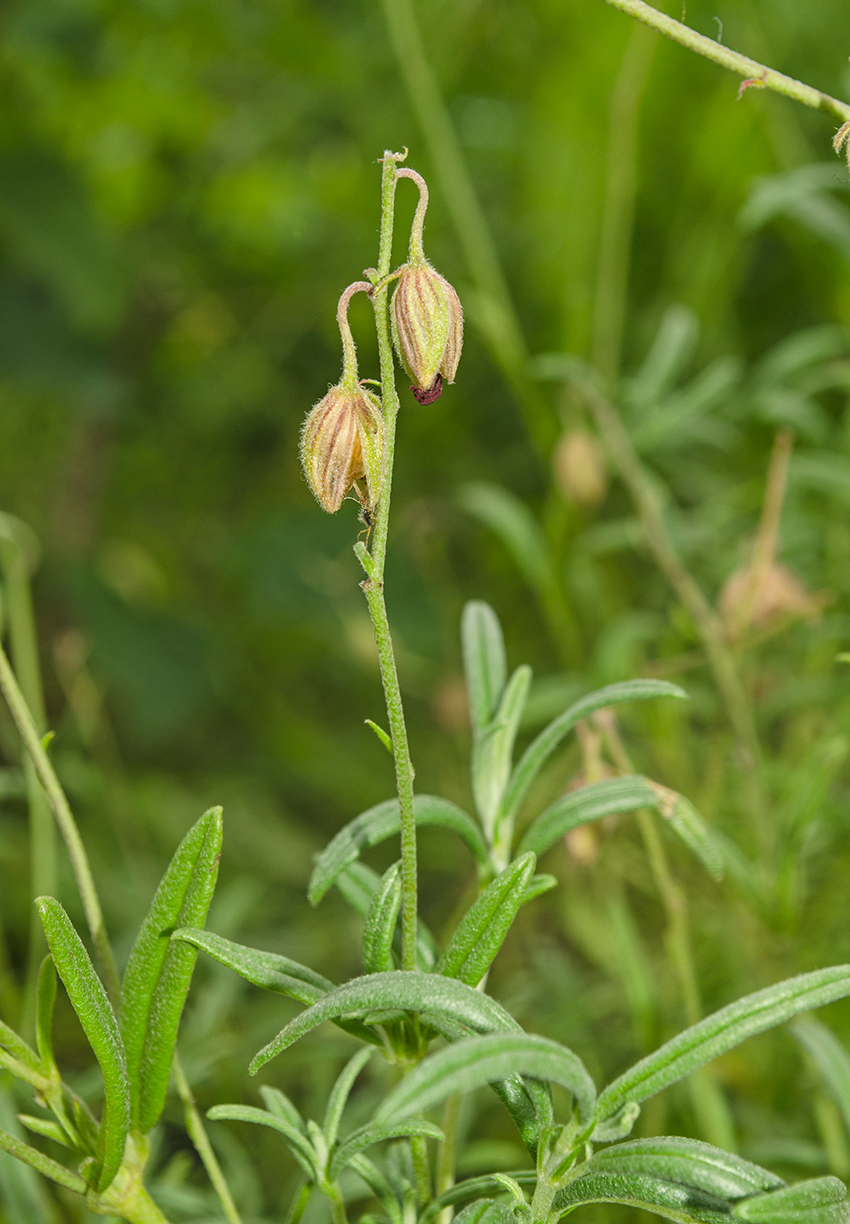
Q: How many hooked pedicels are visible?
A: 2